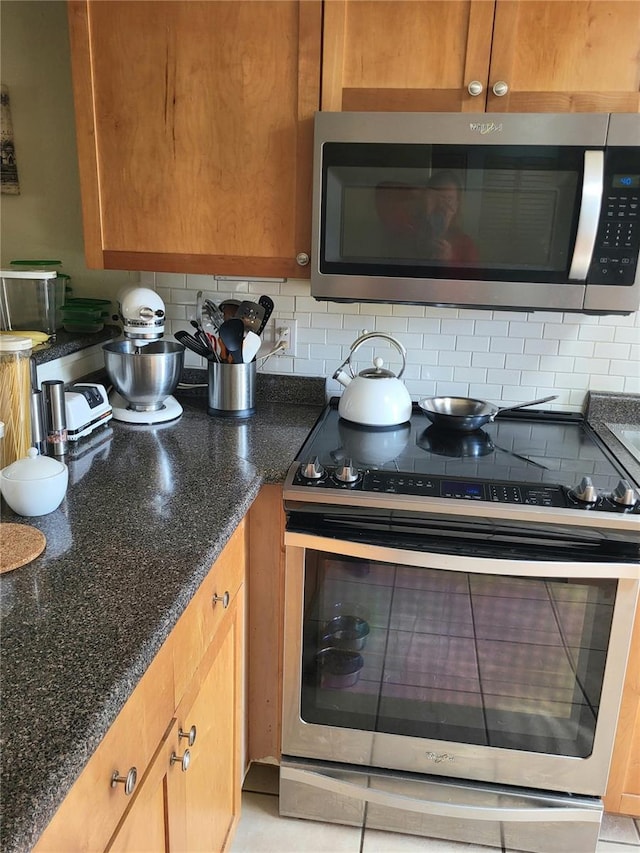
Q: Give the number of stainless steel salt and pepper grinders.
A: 2